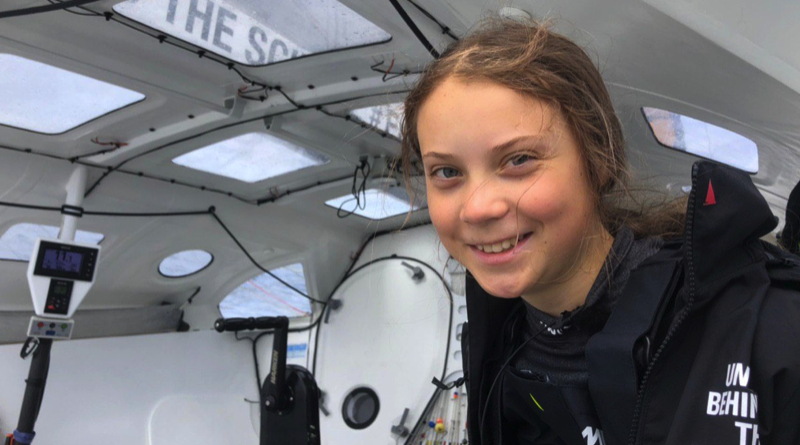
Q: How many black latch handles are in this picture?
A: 4